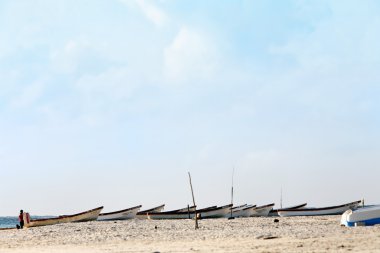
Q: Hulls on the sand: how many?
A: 12